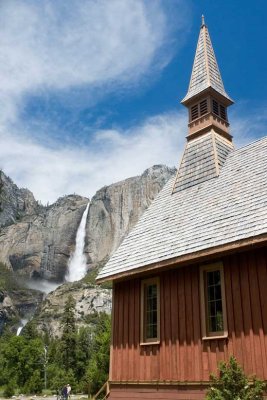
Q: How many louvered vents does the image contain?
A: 4